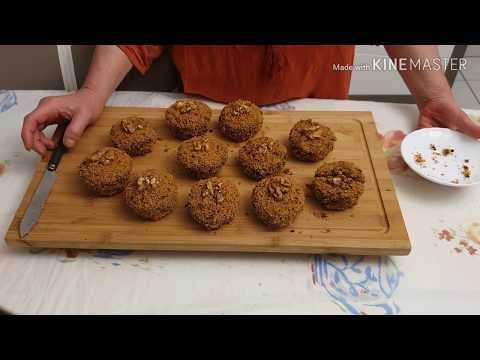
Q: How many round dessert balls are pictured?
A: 11